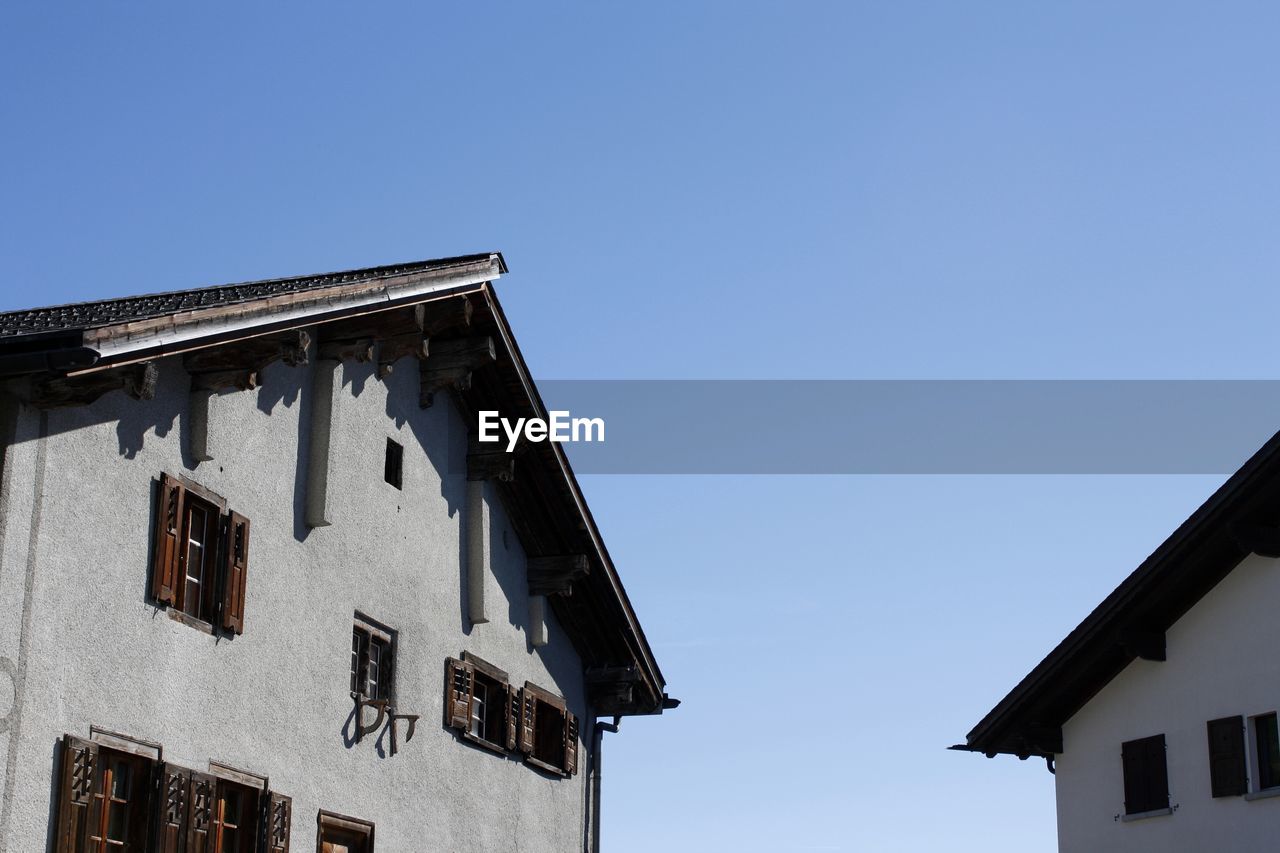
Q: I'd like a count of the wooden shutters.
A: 13